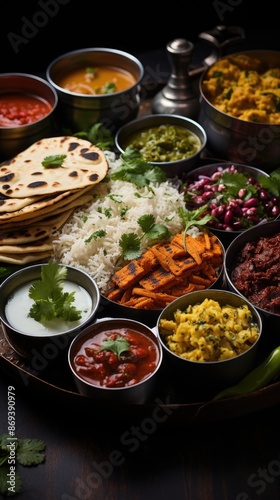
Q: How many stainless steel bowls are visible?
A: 10